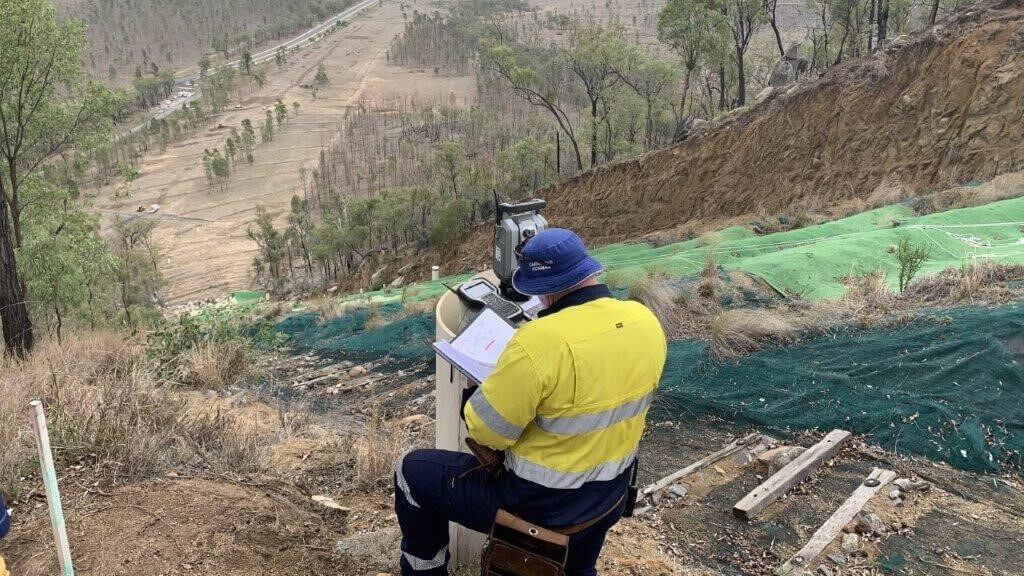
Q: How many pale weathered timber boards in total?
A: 3